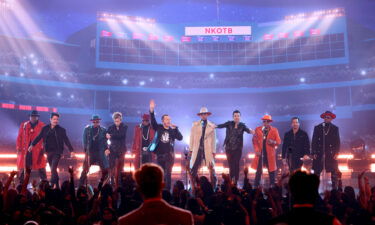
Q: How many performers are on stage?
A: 11